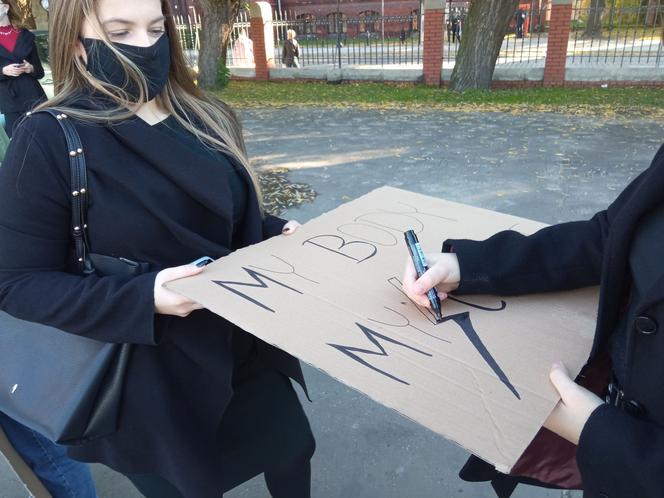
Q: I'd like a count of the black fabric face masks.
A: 1